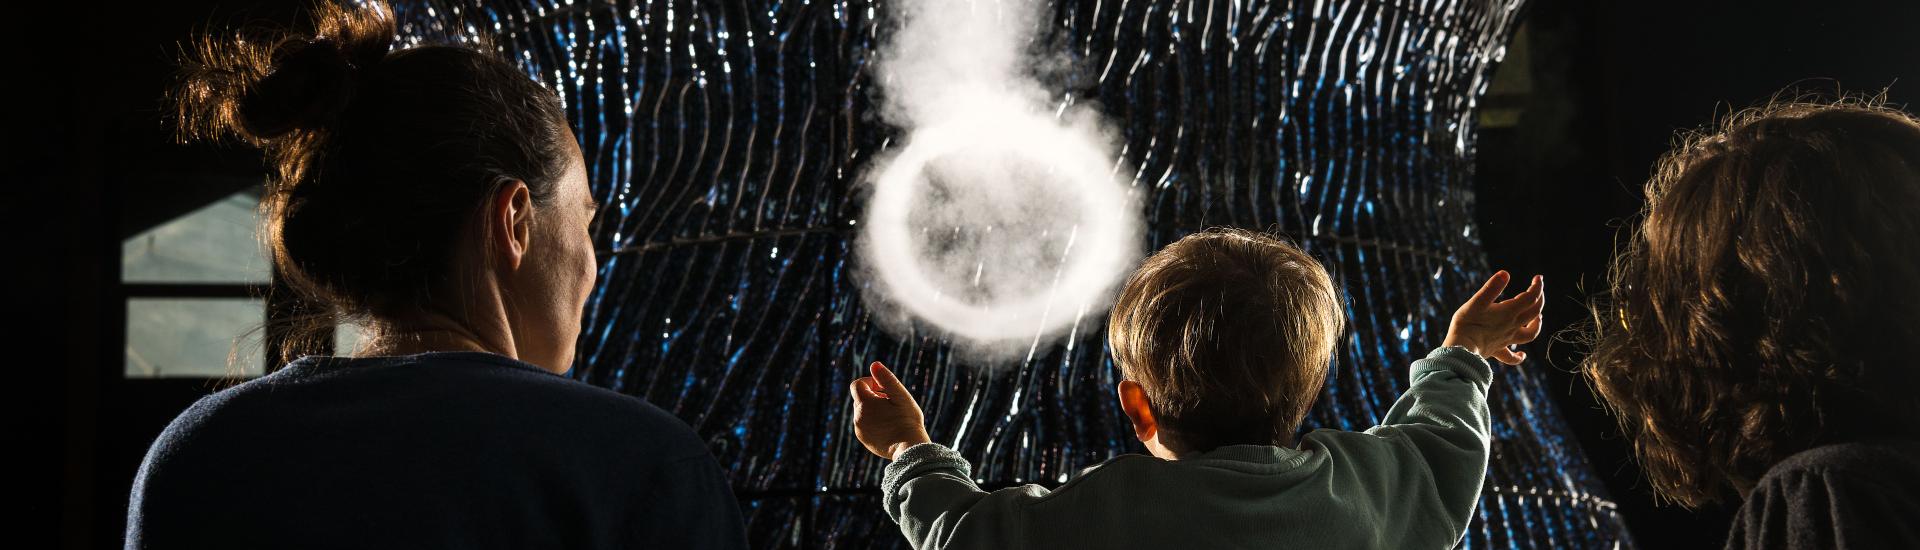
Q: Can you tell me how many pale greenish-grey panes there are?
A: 3